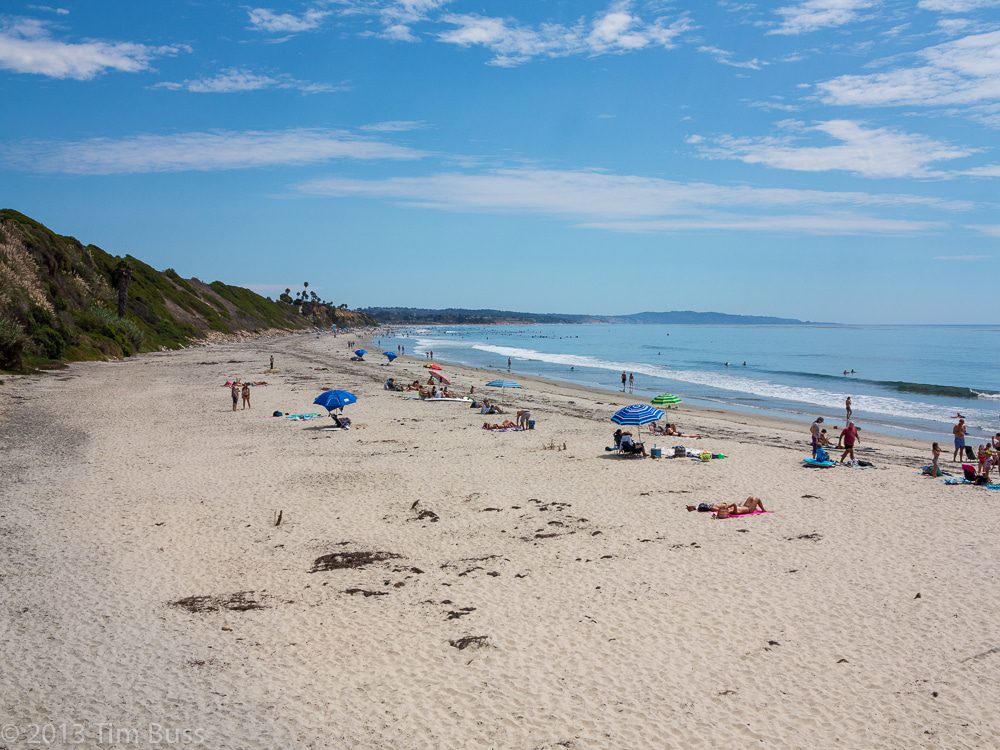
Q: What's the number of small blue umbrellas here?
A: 2